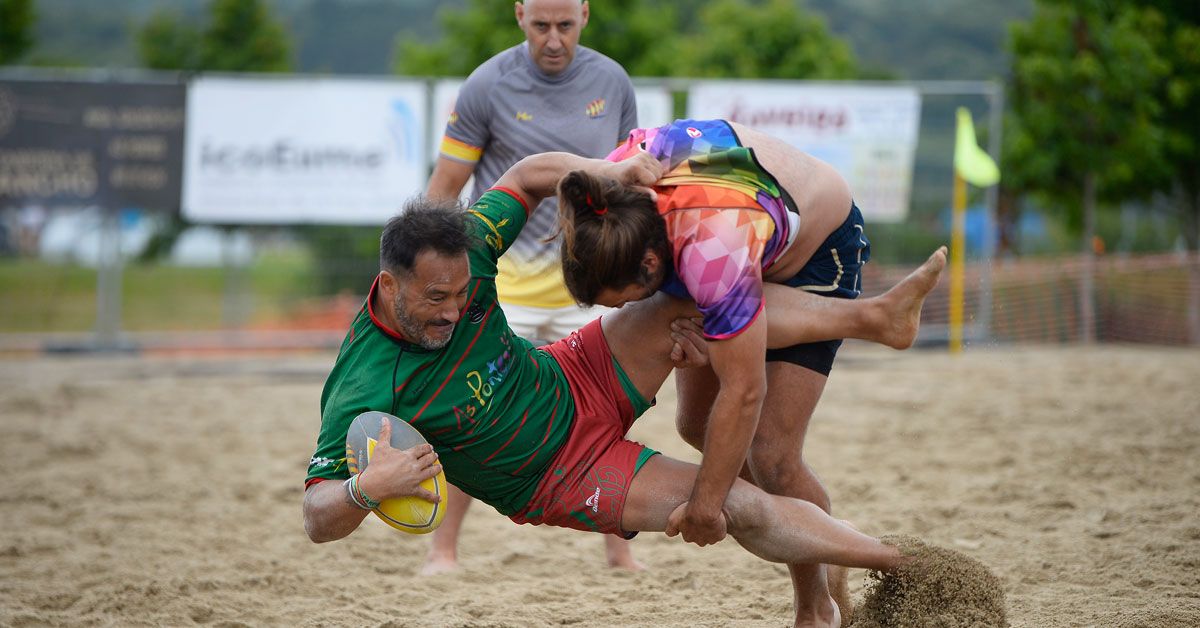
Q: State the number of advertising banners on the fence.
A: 4